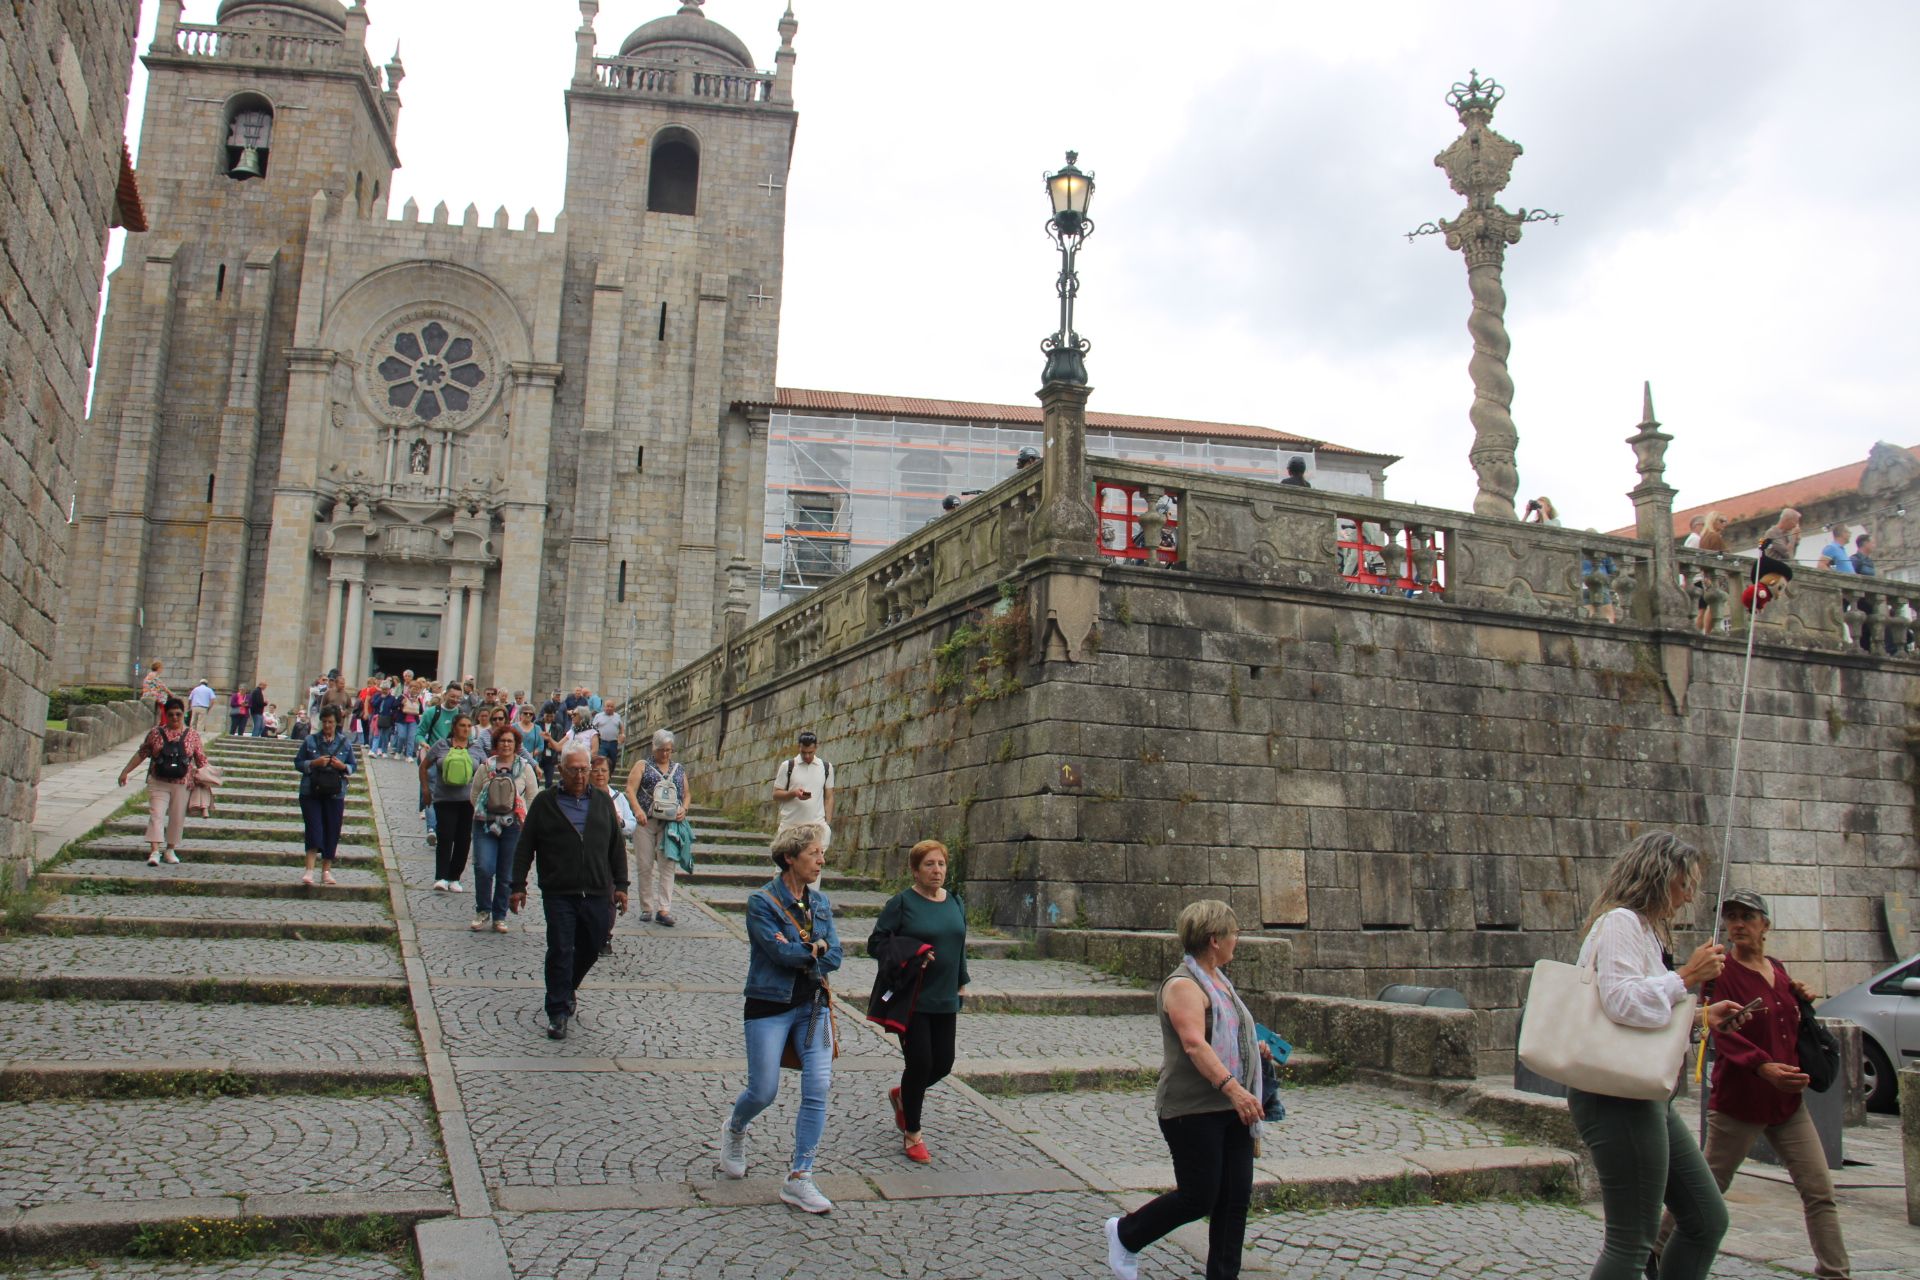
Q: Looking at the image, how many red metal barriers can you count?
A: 2